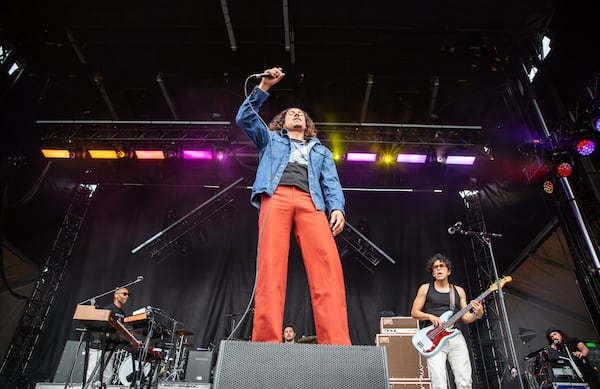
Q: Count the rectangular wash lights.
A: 7